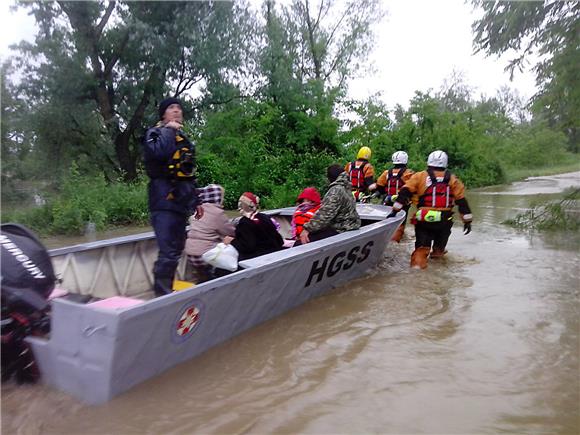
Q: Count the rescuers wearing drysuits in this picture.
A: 3